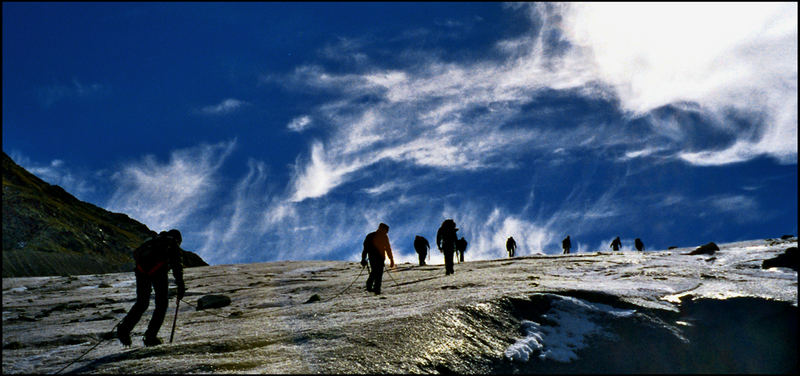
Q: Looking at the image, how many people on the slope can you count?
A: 9